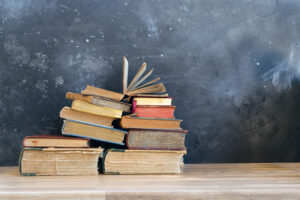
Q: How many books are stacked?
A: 13